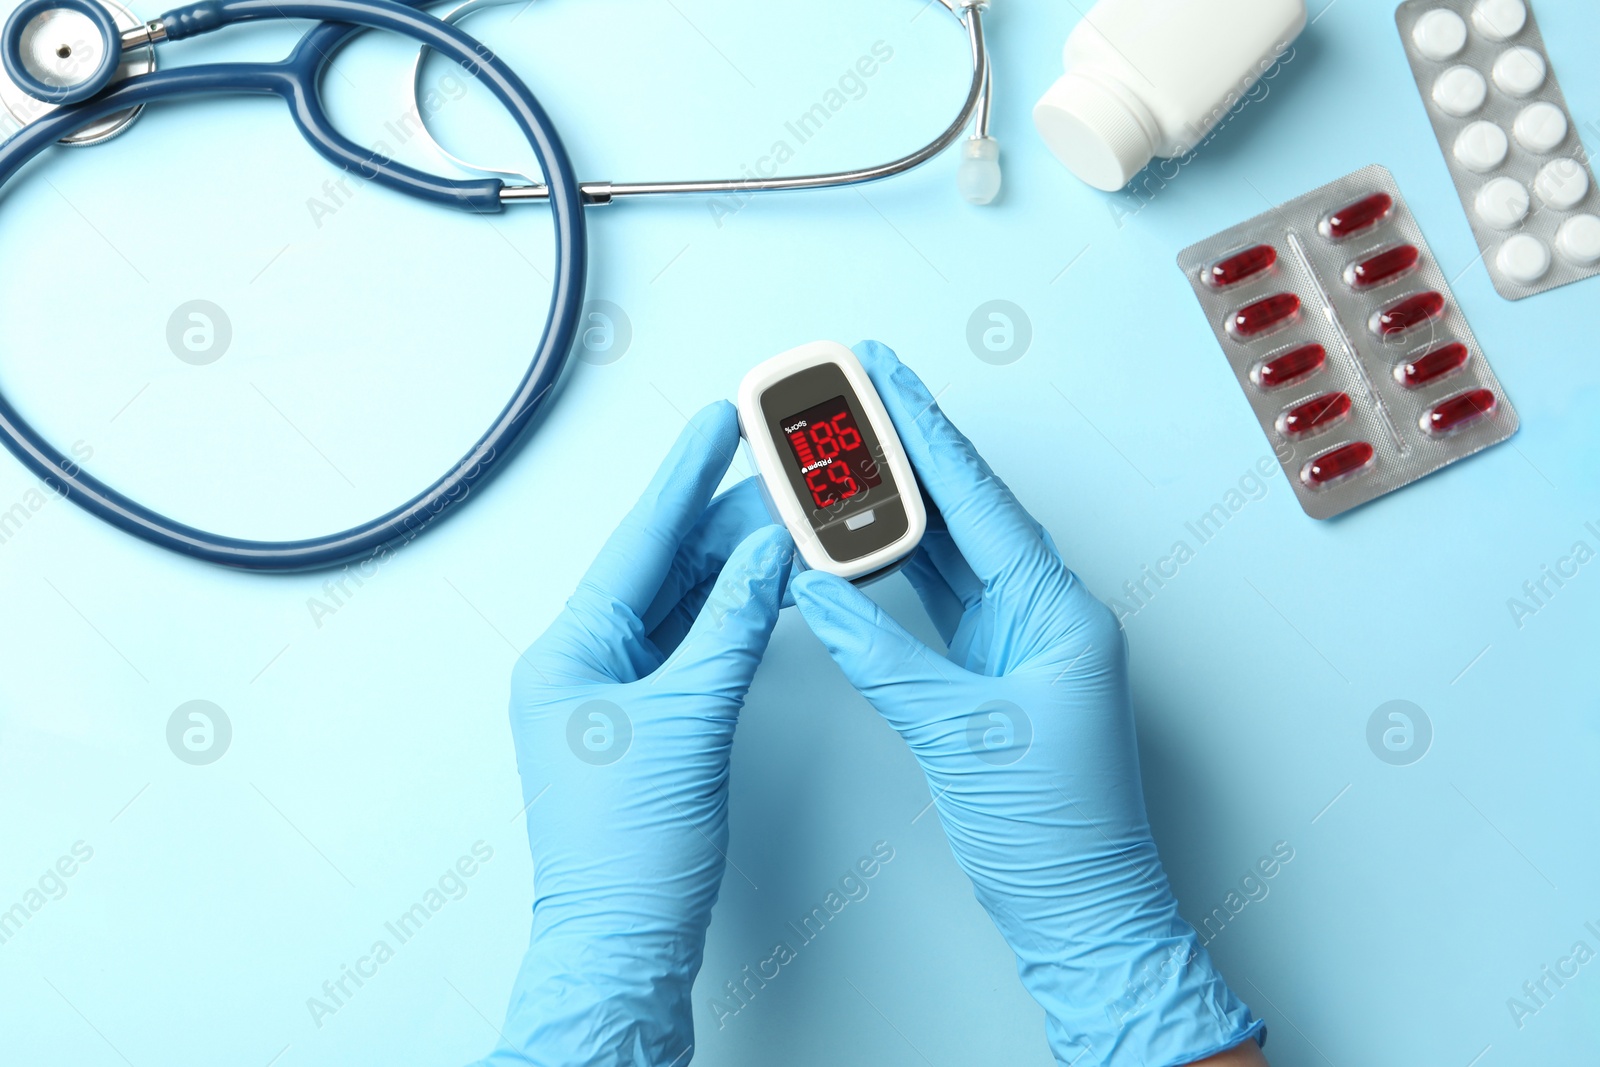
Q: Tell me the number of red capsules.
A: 10